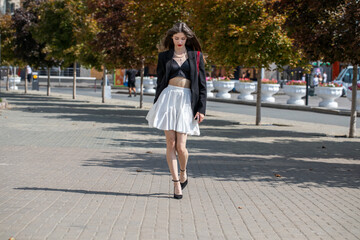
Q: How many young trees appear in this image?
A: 8